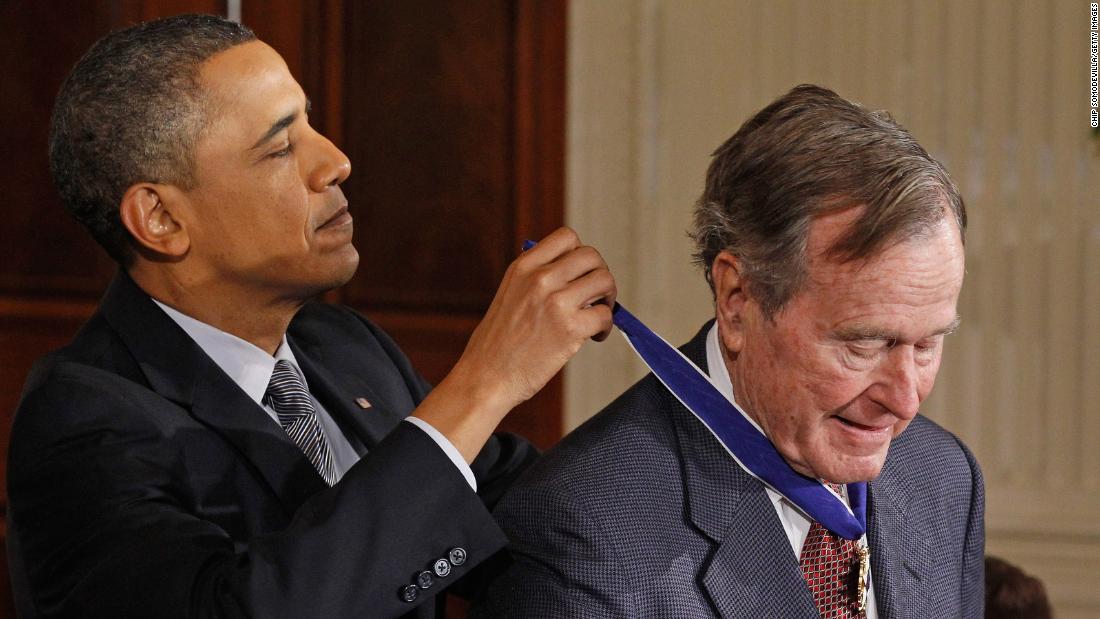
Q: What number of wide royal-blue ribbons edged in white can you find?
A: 1